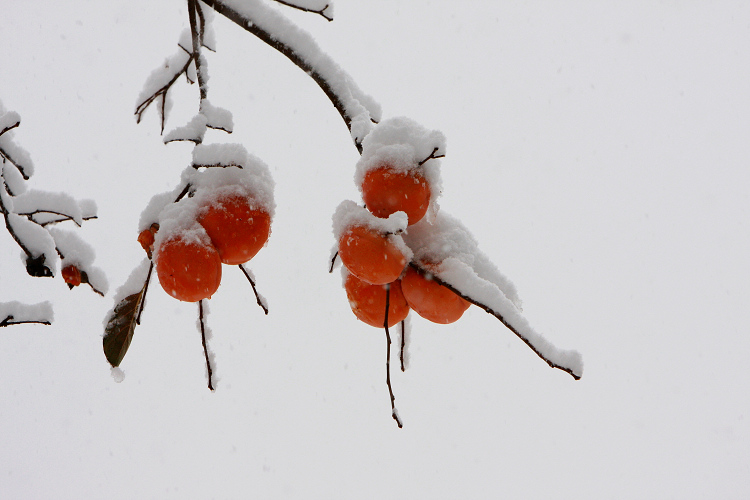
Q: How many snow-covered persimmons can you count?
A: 6